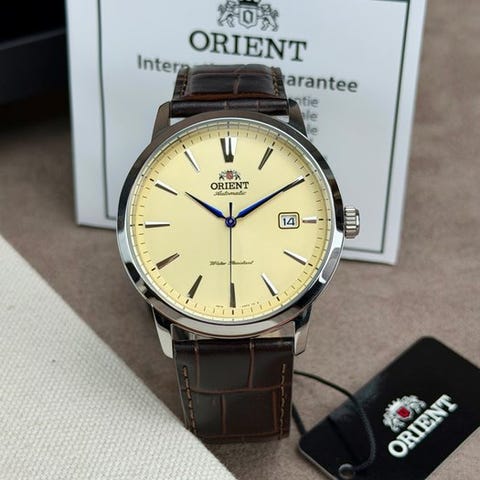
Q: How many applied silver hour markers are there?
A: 12